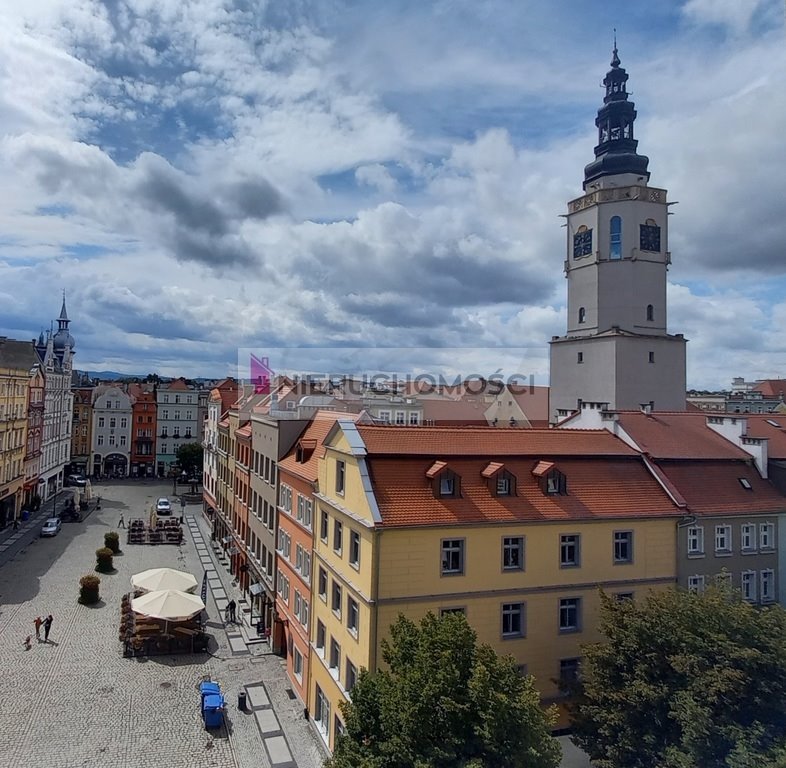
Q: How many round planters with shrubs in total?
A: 3